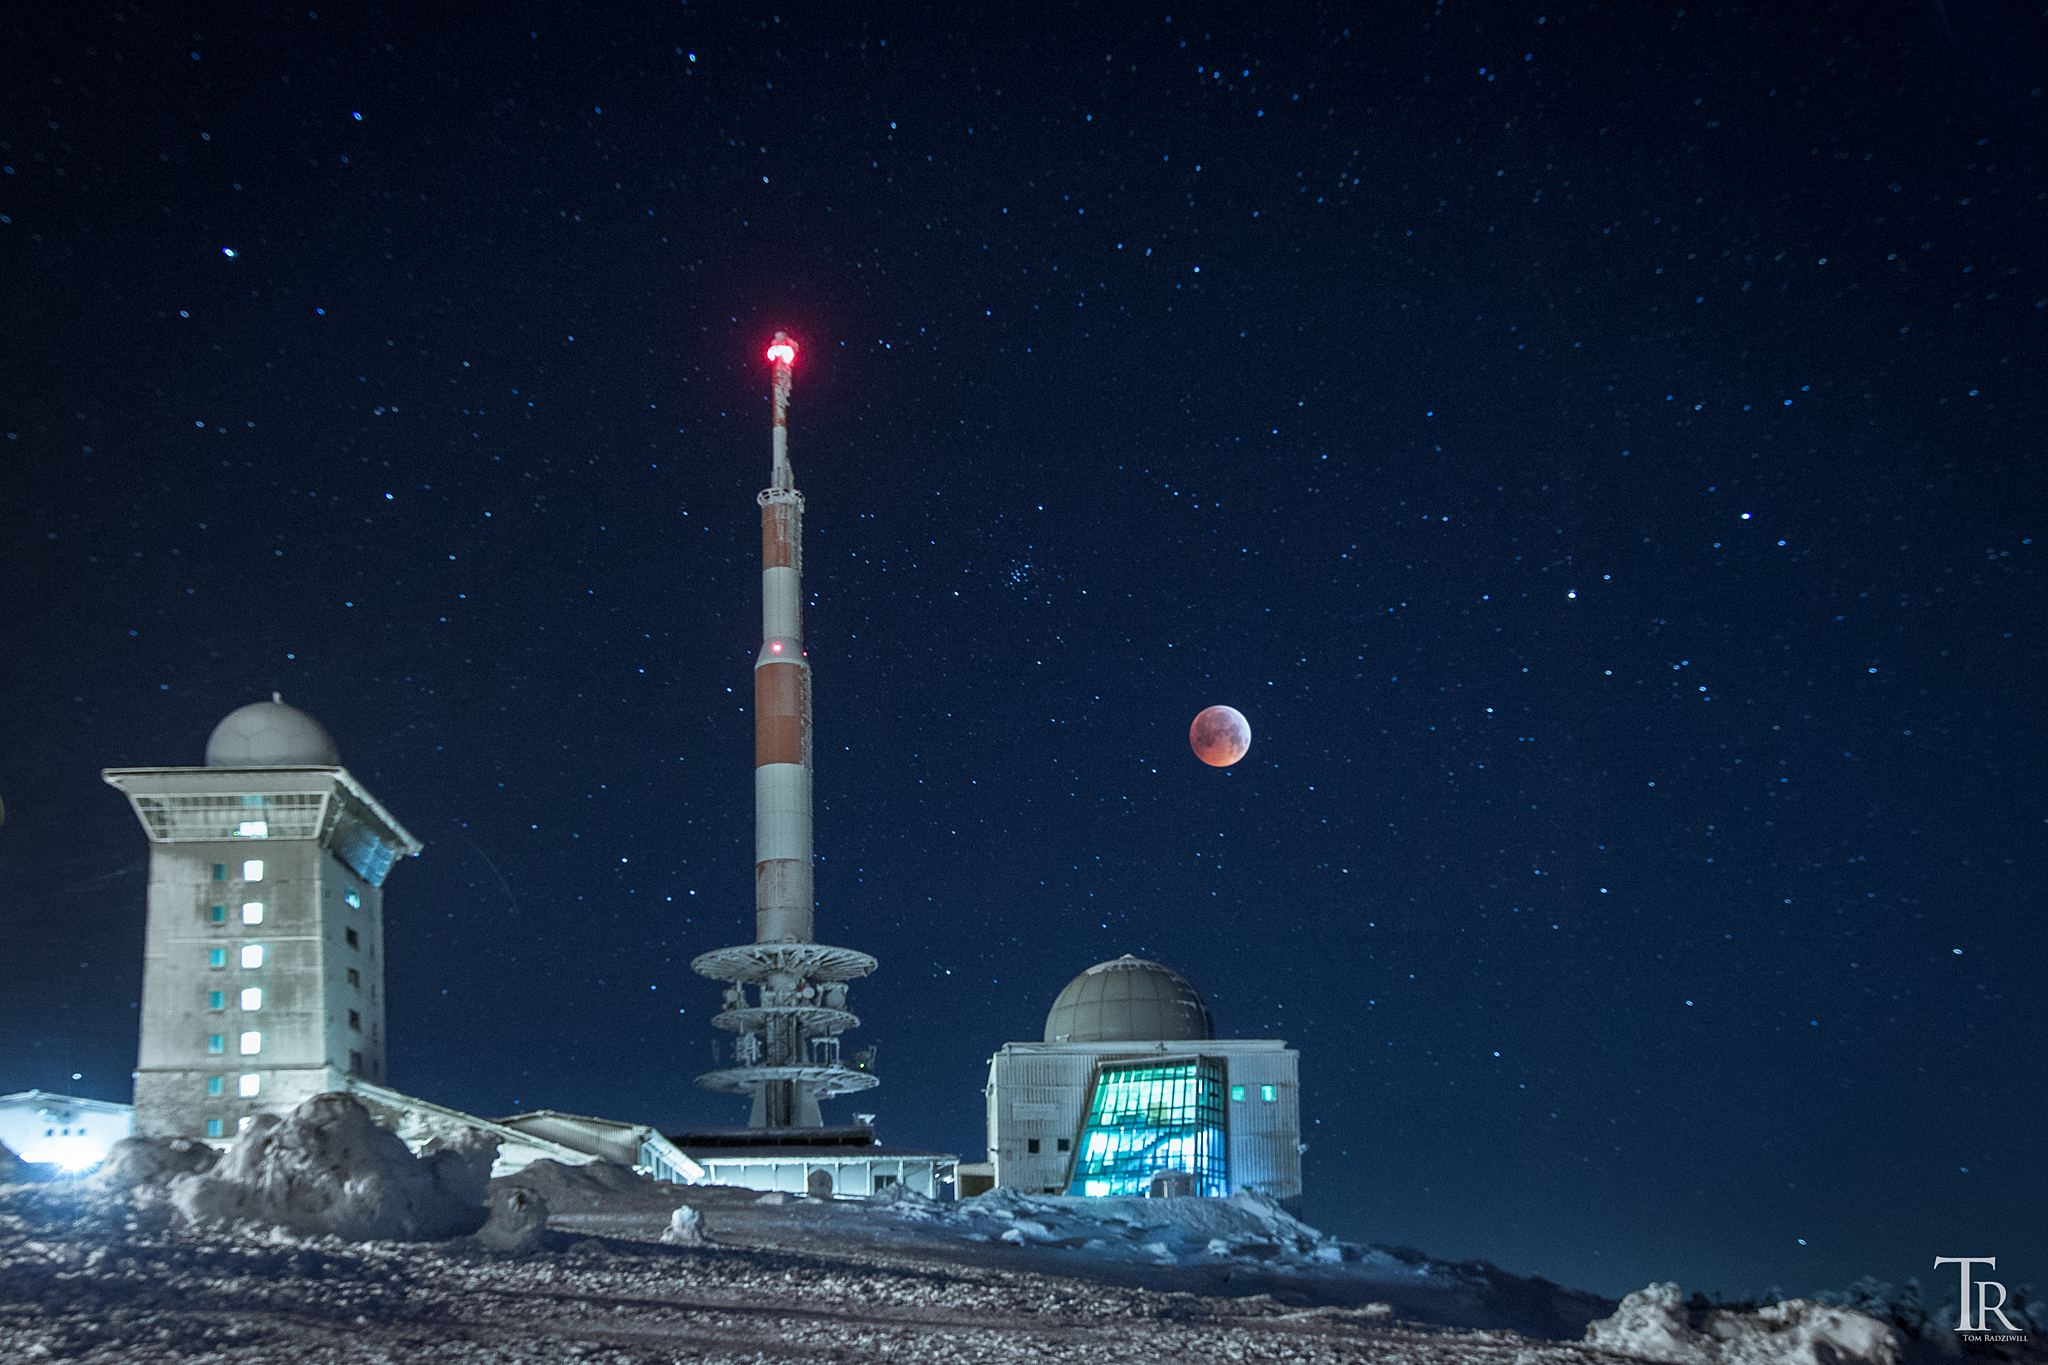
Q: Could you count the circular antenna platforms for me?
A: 3